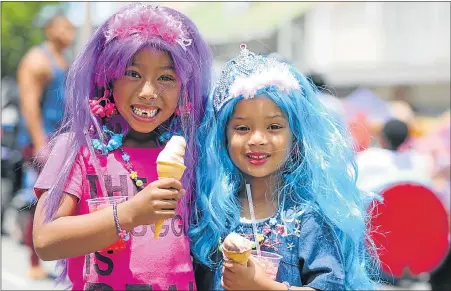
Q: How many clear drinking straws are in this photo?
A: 2